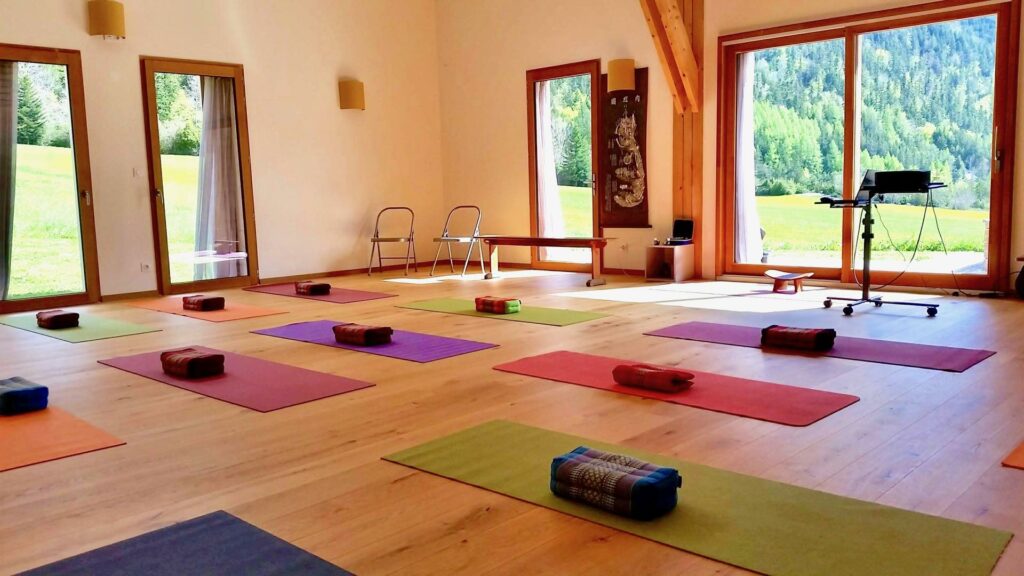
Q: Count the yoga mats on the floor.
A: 12